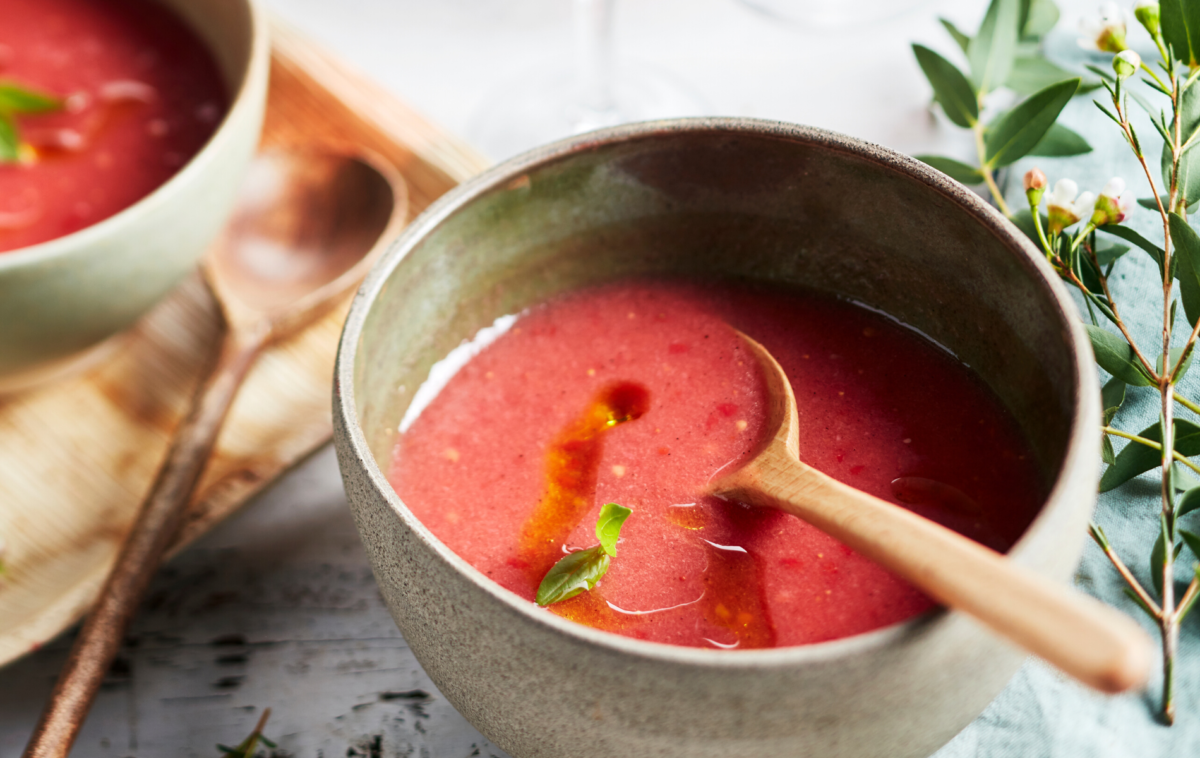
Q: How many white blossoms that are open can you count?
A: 3